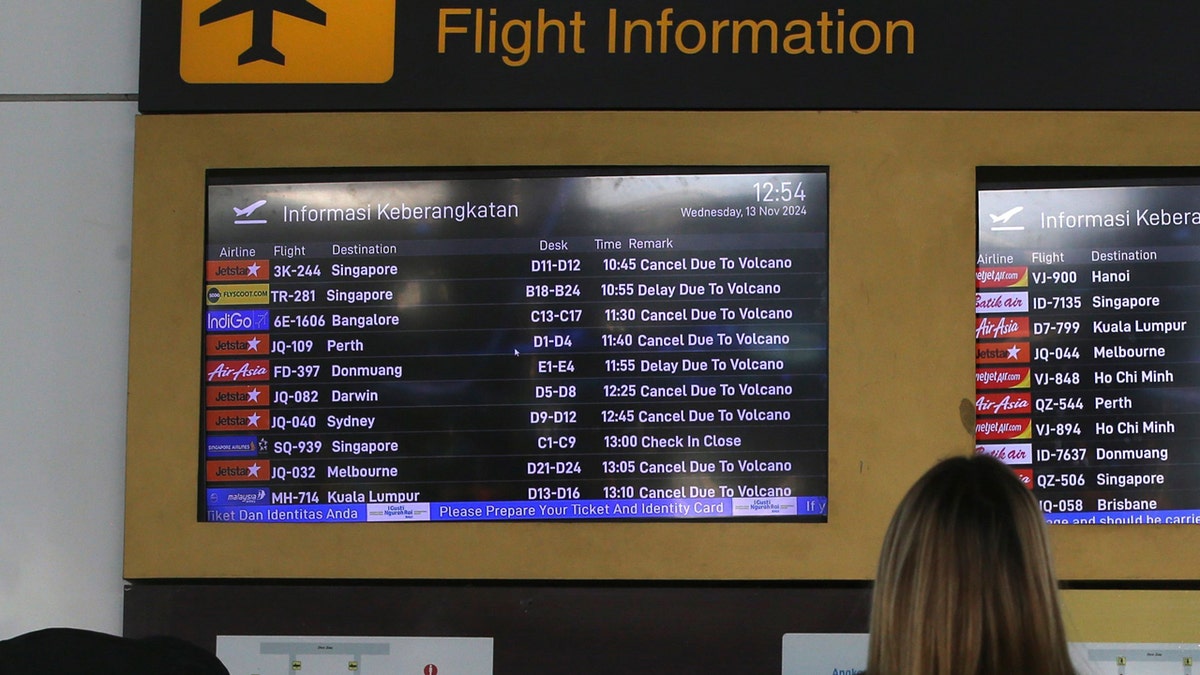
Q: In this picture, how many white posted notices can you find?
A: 3